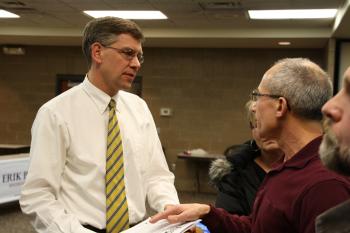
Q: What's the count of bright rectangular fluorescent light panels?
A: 3